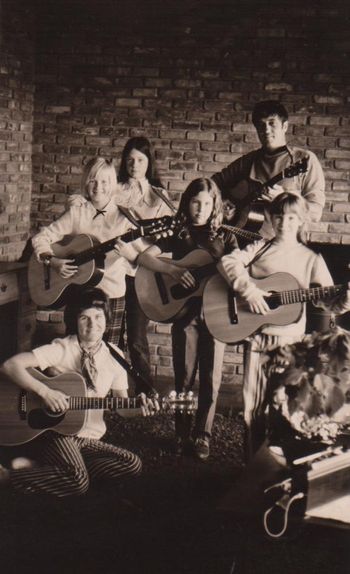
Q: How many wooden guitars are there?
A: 5